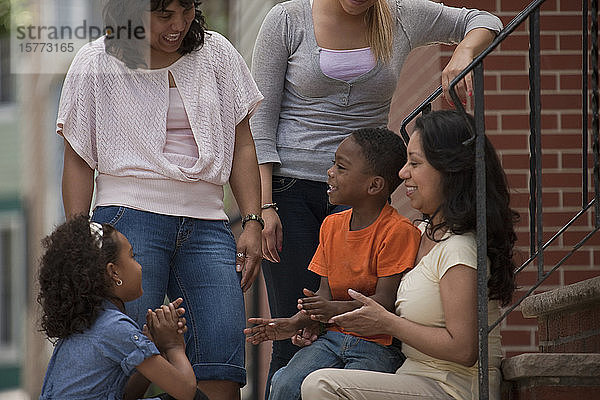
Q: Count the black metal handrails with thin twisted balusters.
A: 2